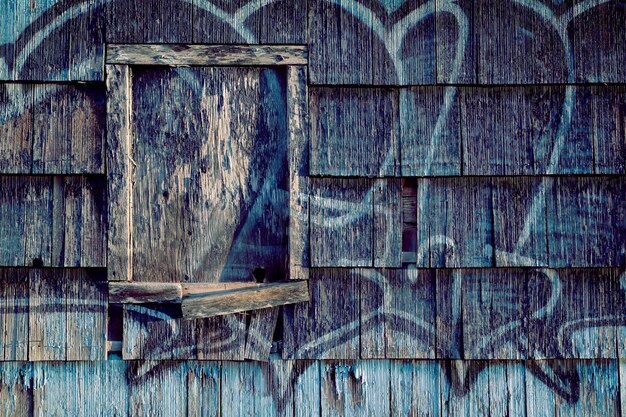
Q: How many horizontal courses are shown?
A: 5